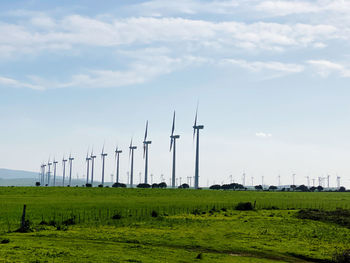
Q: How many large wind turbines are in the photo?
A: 14